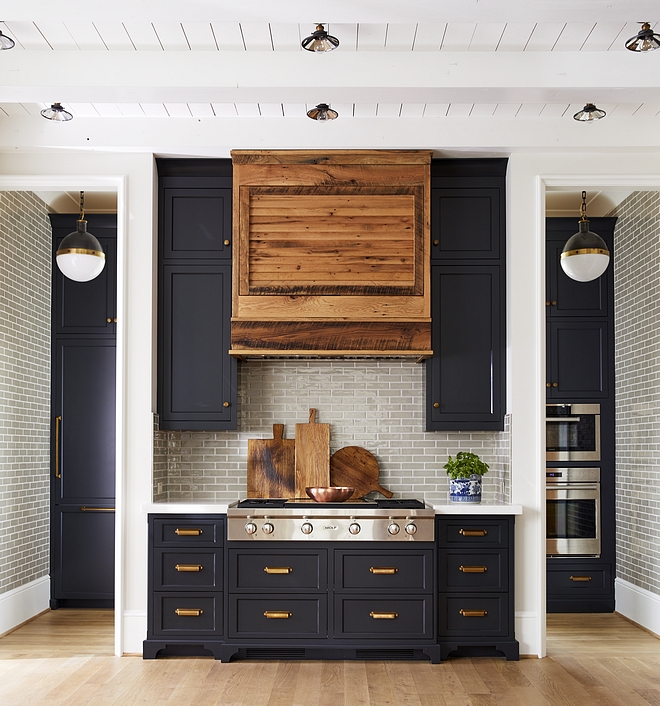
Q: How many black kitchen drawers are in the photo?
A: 11